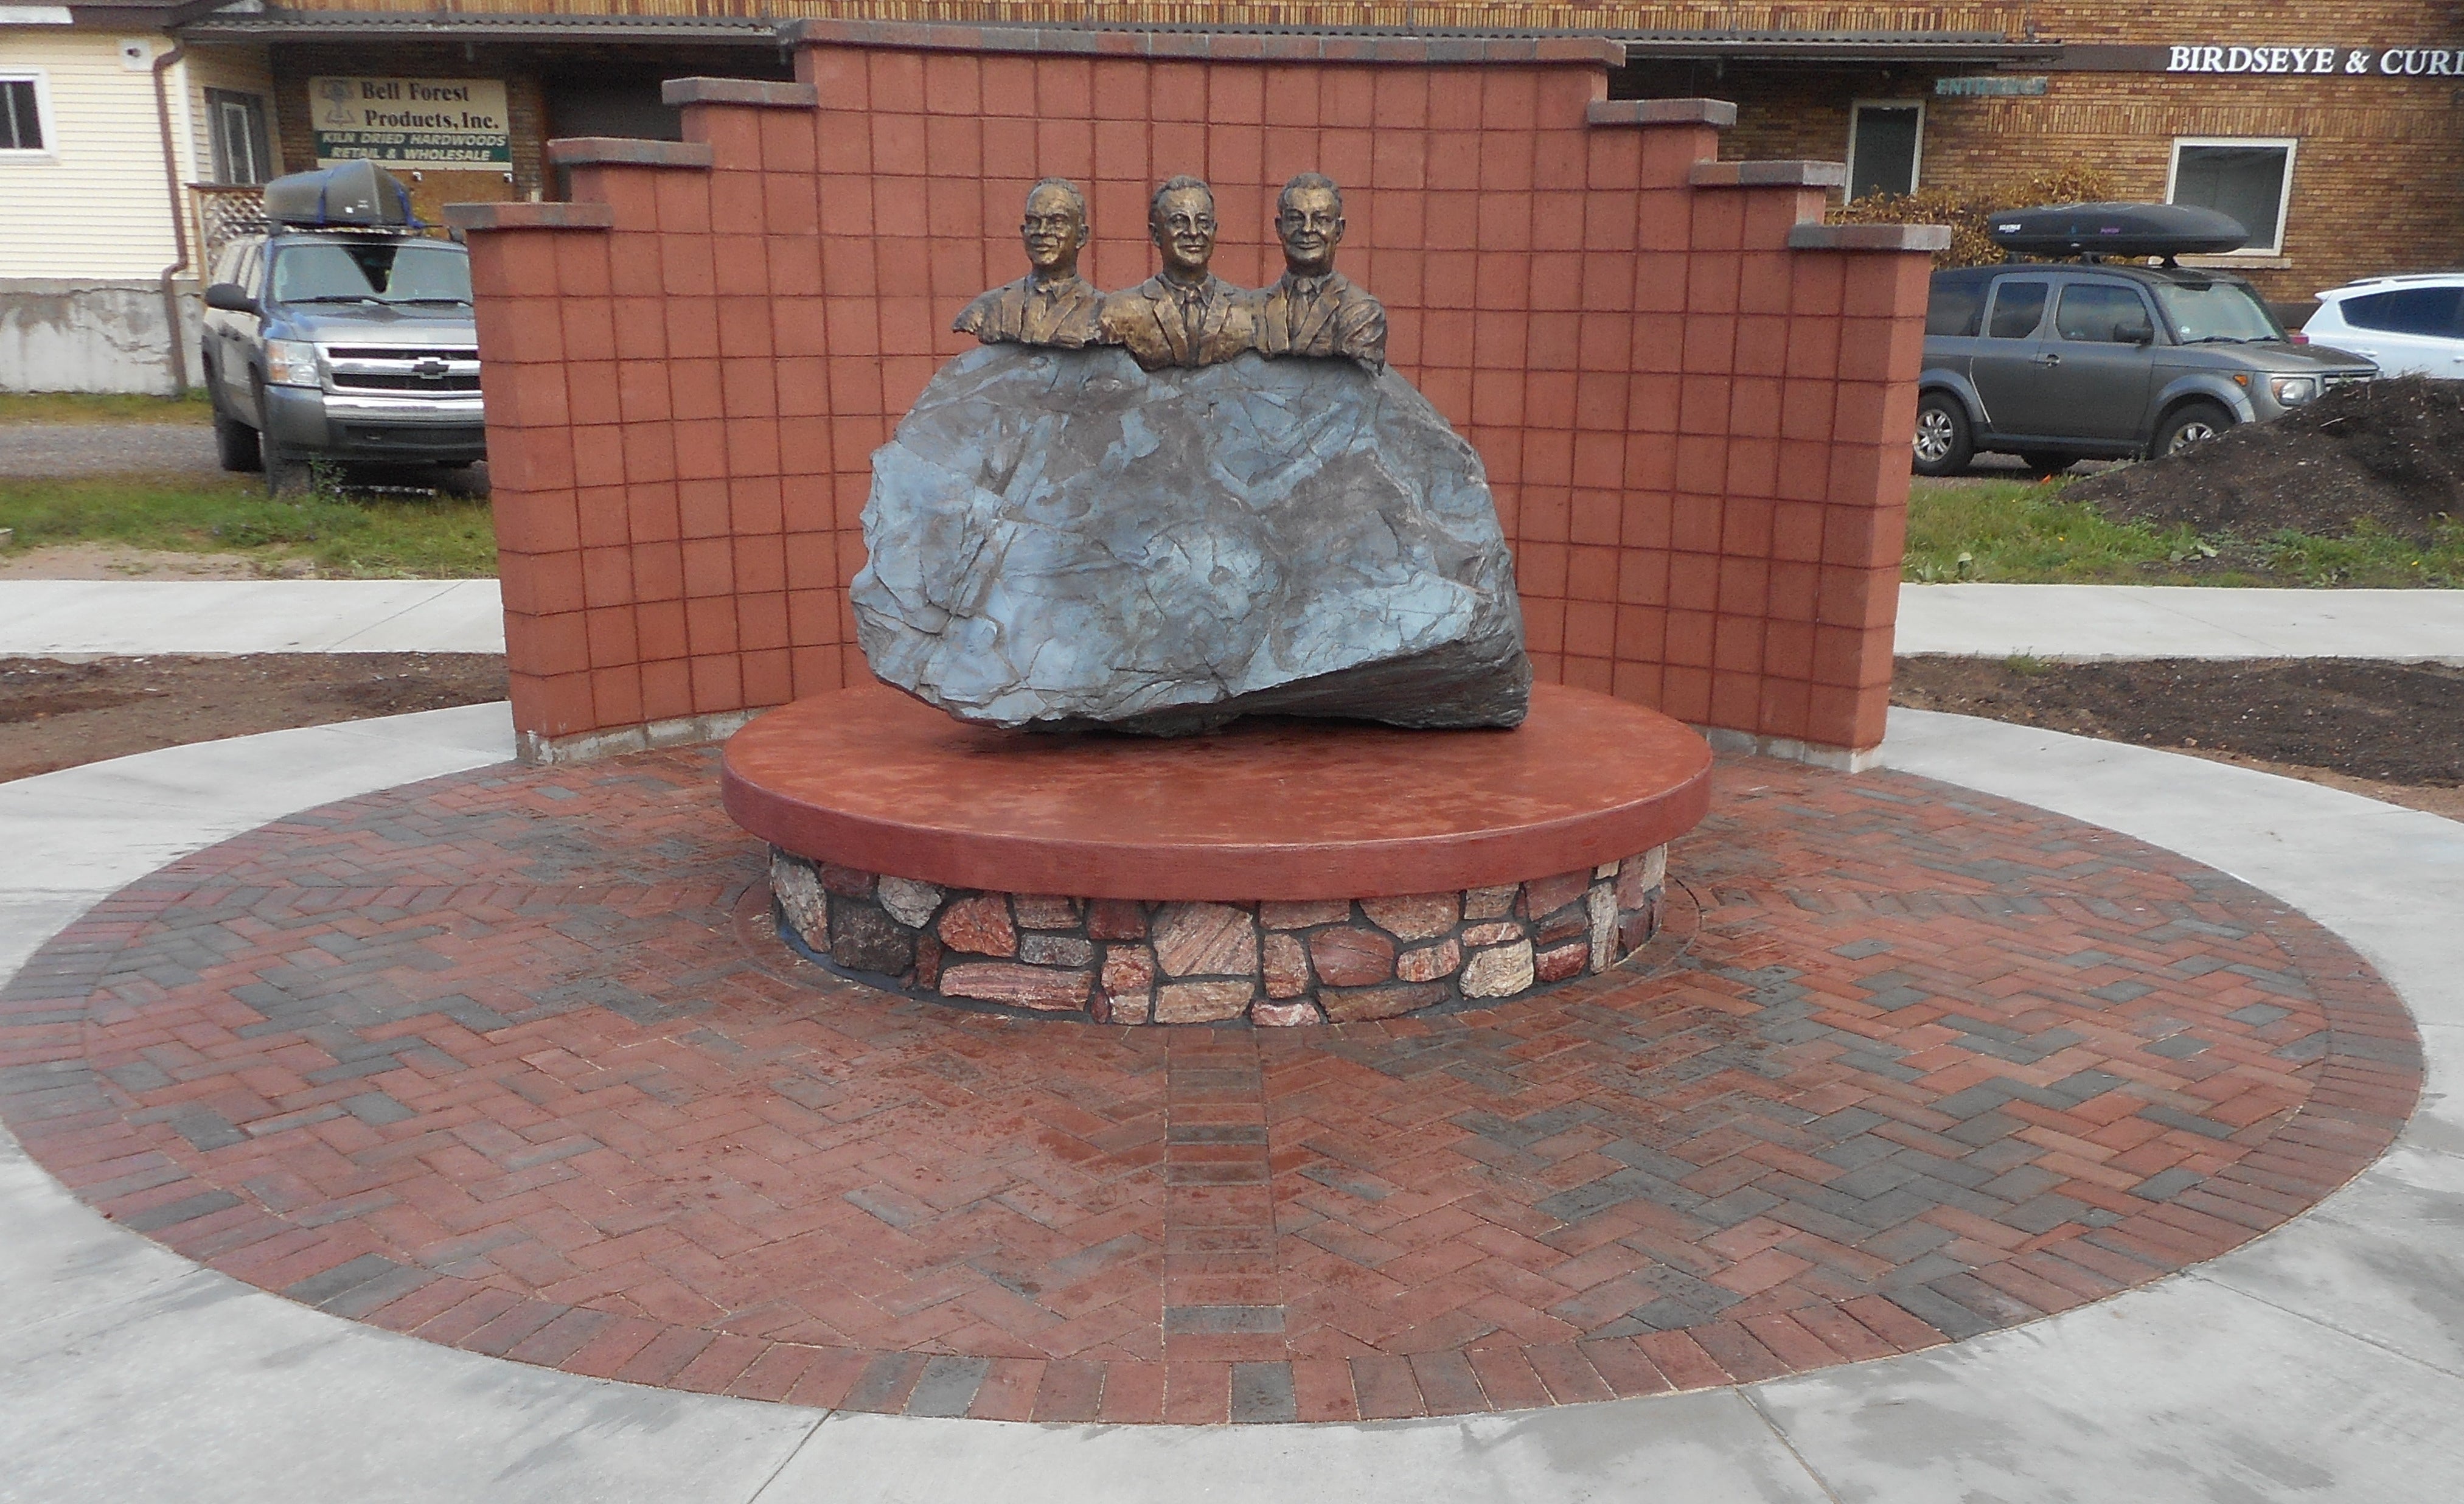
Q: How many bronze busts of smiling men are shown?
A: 3